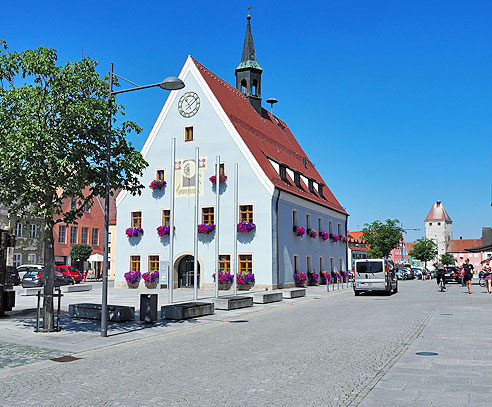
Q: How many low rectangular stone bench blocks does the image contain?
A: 7